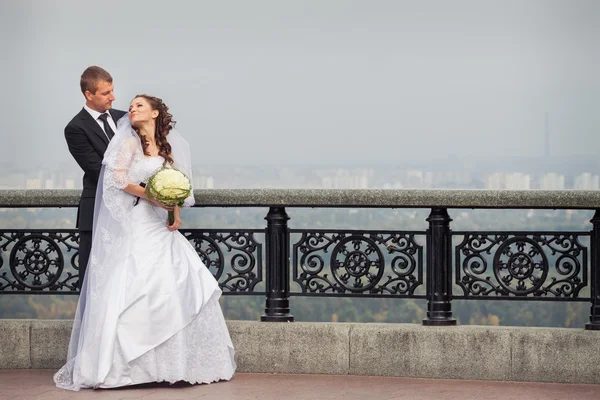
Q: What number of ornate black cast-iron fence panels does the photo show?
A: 4